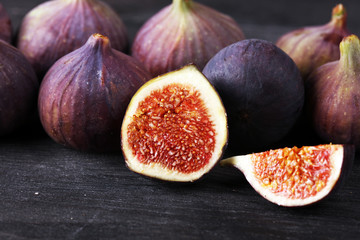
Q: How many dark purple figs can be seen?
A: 1